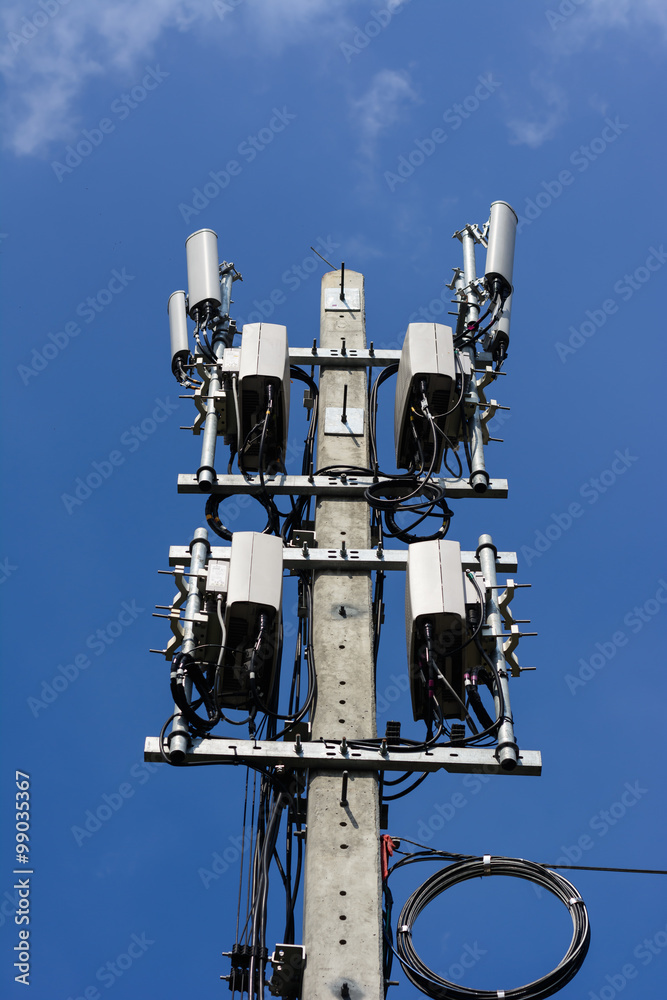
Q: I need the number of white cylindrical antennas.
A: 4